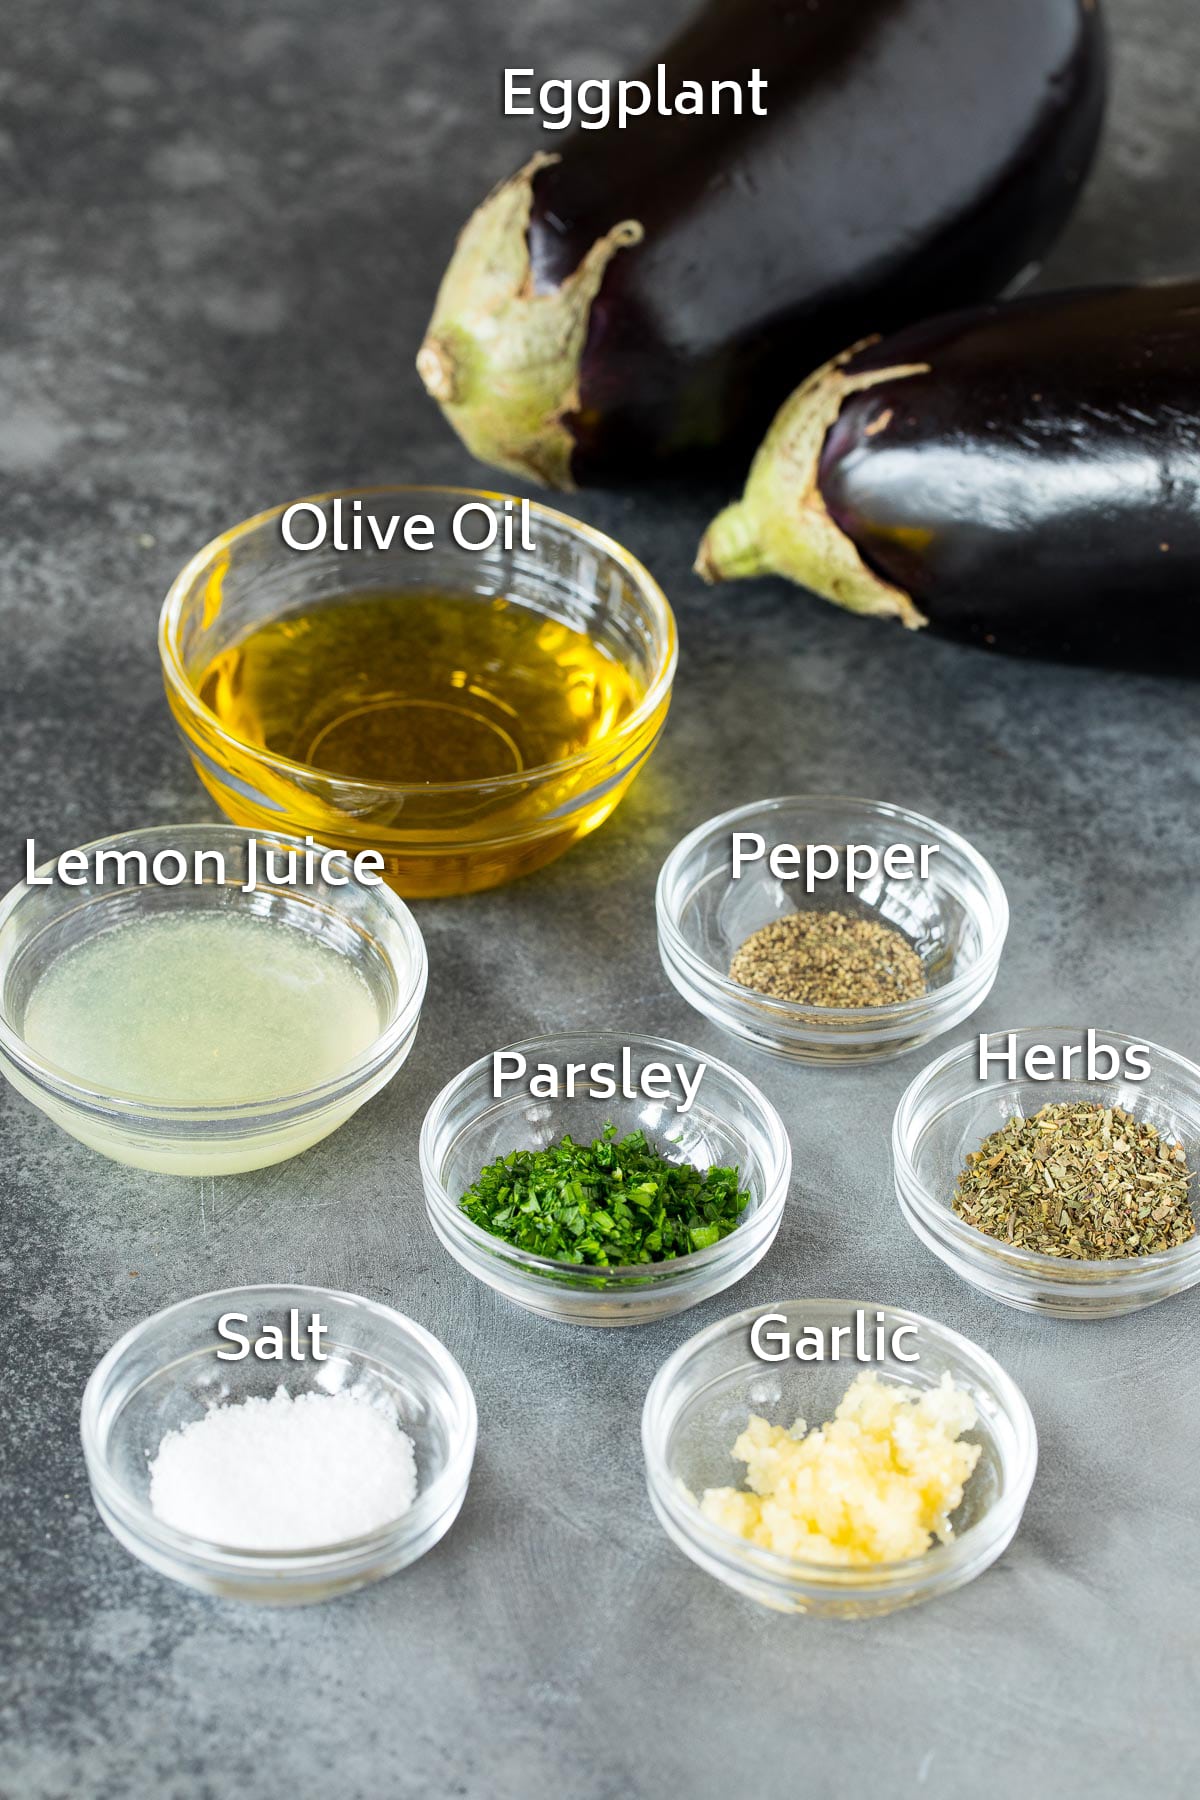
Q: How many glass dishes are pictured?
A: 7